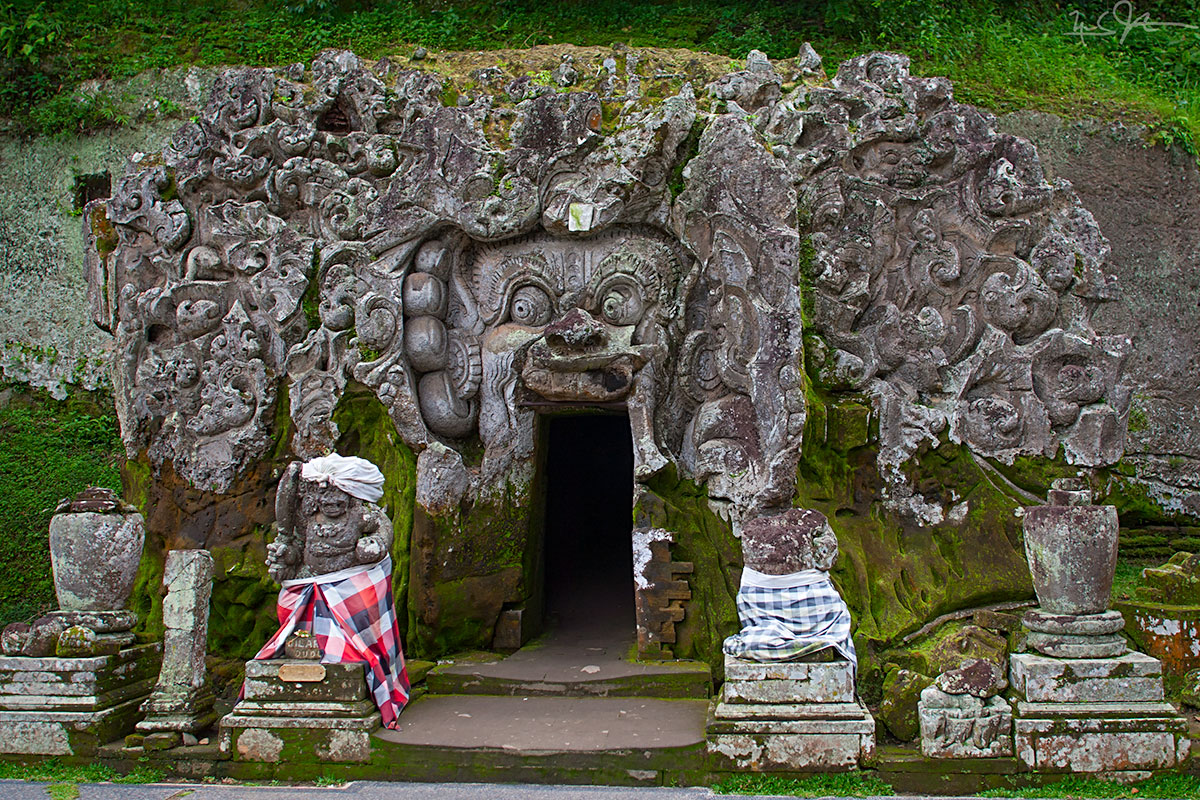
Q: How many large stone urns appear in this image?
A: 2